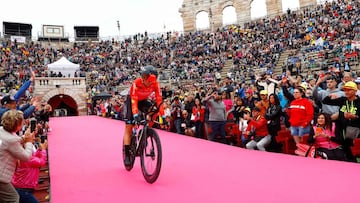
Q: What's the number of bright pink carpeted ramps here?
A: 1